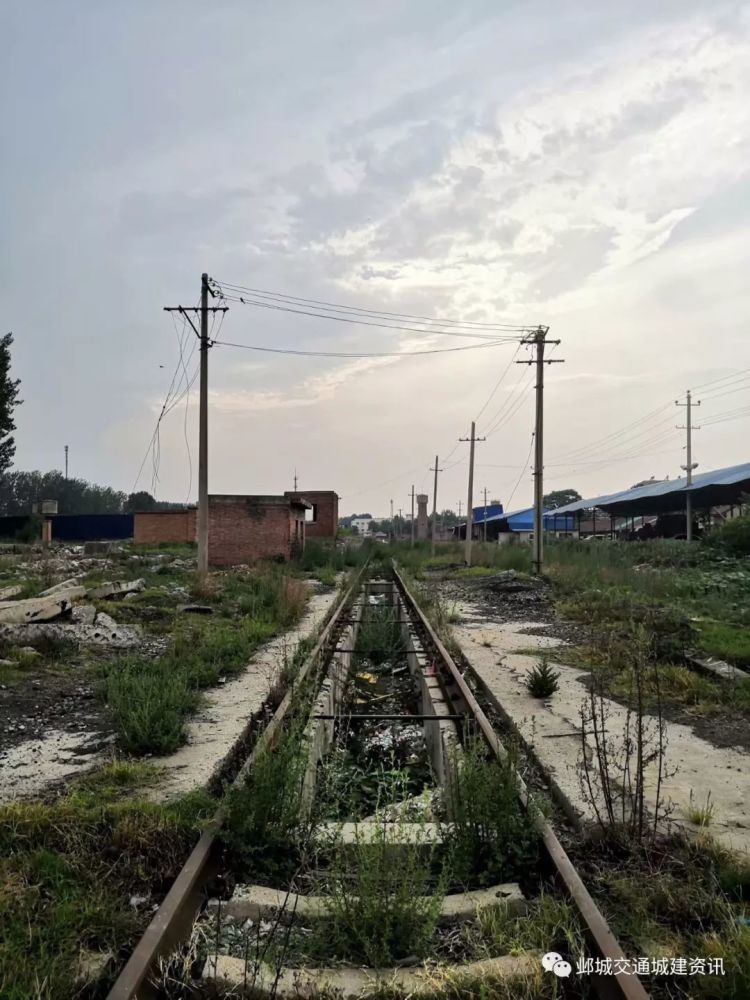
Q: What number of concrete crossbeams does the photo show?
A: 3